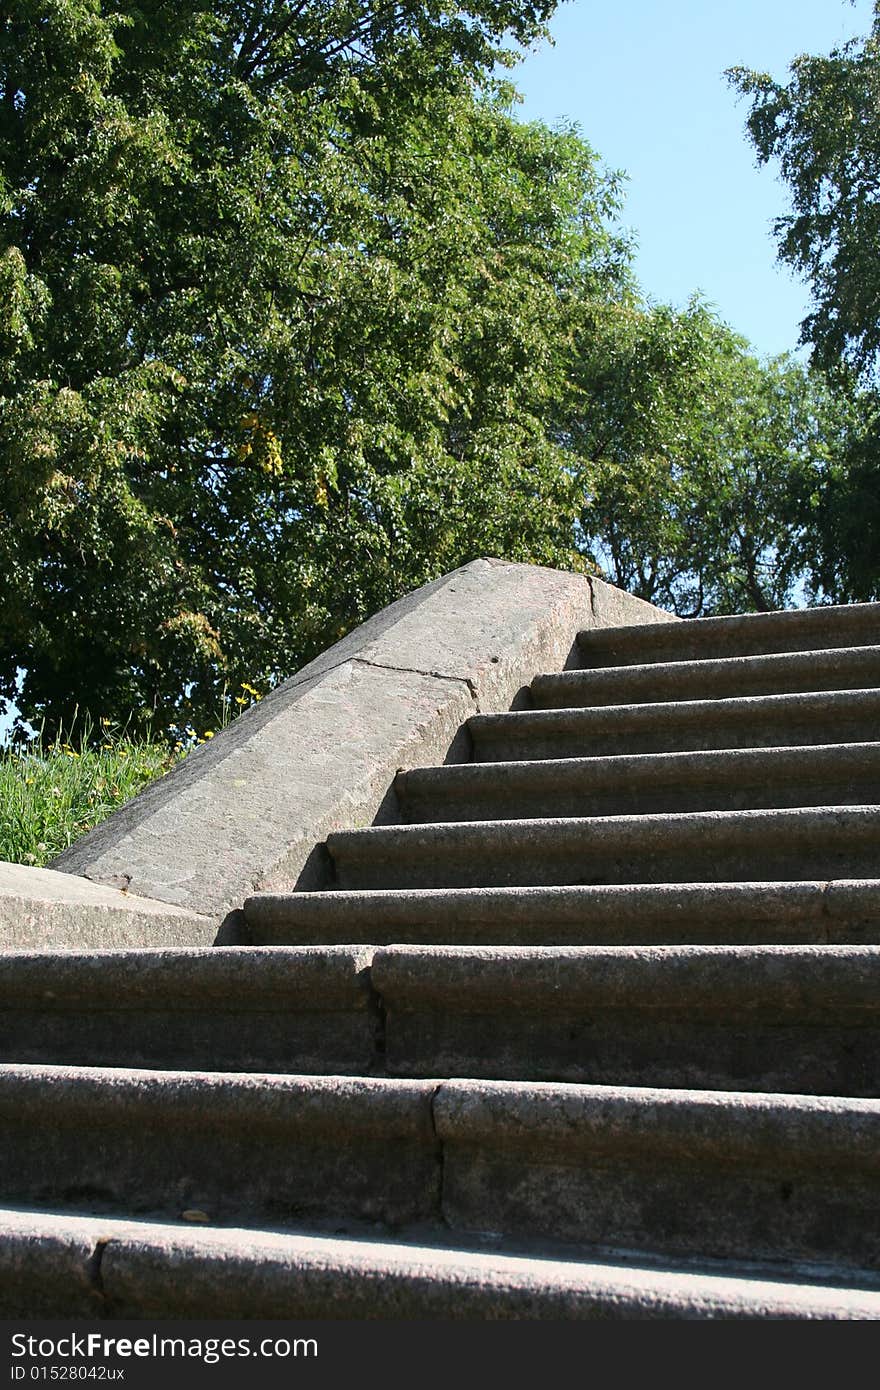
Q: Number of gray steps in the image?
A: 9